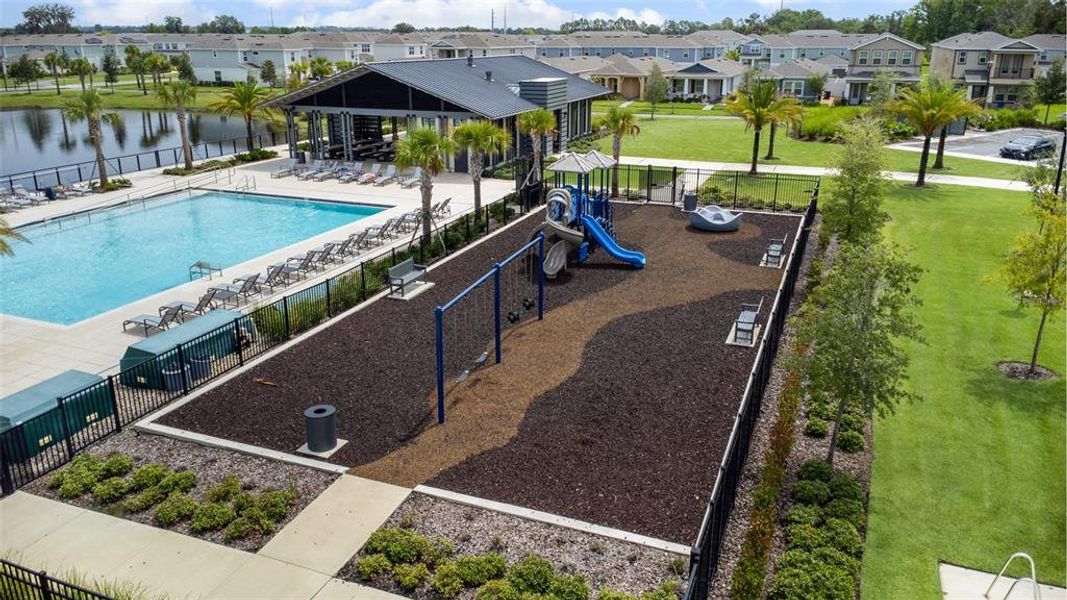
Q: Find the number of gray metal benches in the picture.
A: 3